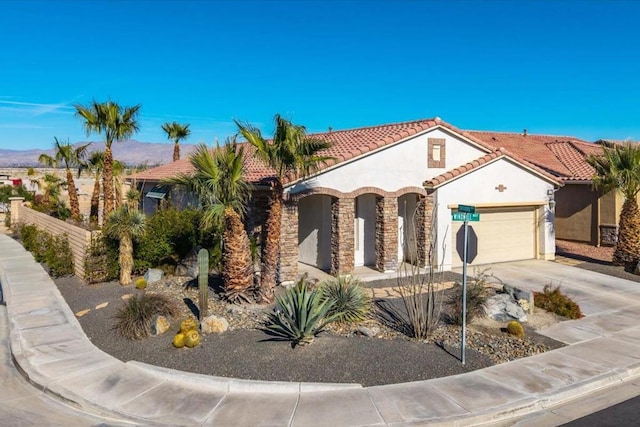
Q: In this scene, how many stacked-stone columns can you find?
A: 4